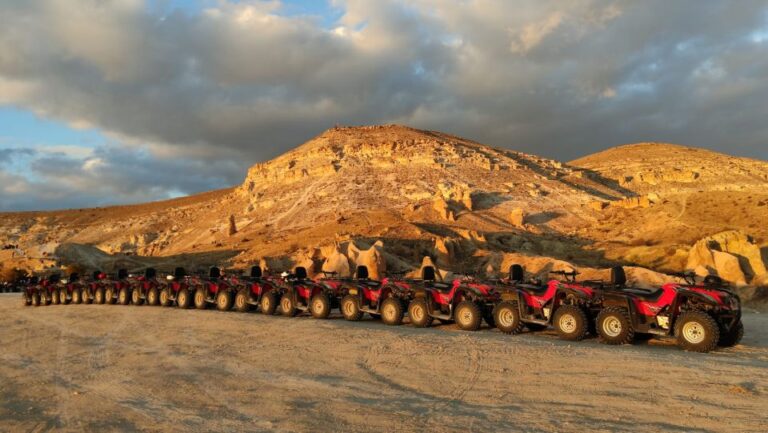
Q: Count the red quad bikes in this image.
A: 14